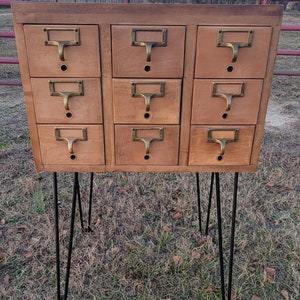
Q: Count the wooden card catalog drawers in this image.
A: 9